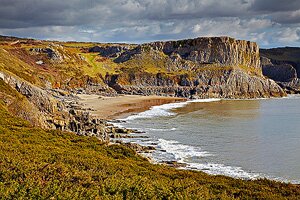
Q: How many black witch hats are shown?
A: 0